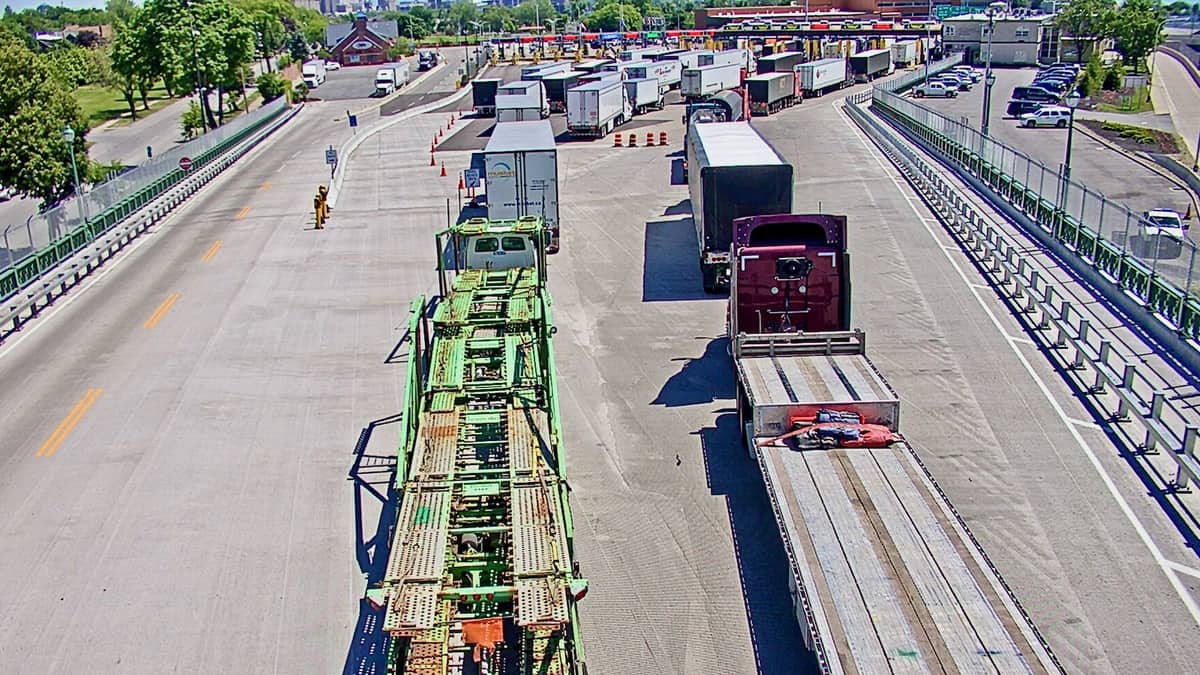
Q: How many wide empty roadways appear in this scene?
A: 1